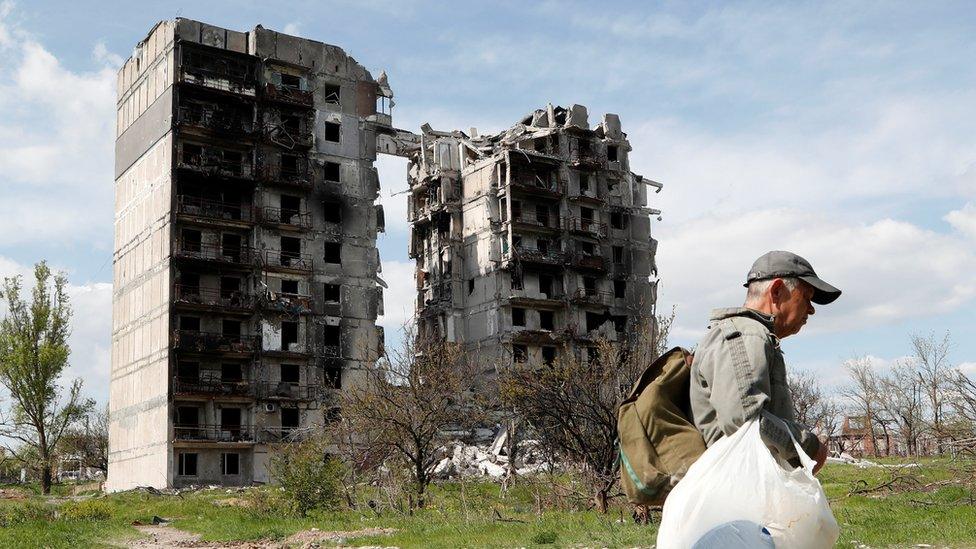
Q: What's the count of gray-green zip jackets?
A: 1